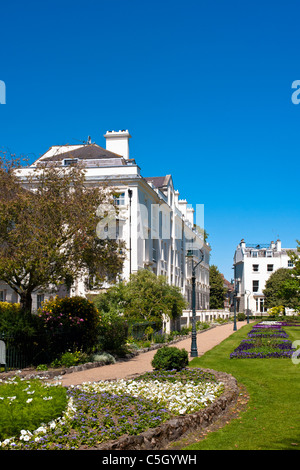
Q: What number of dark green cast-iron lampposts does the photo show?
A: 3